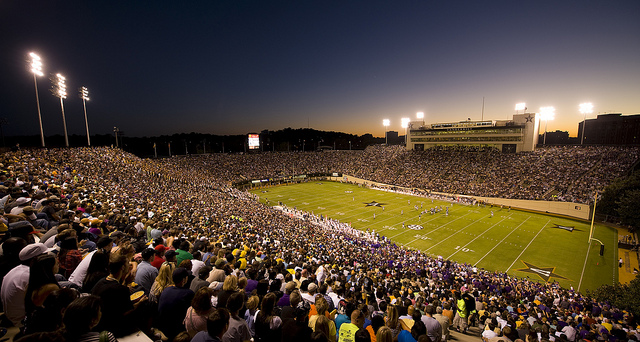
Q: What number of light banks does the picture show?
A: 9